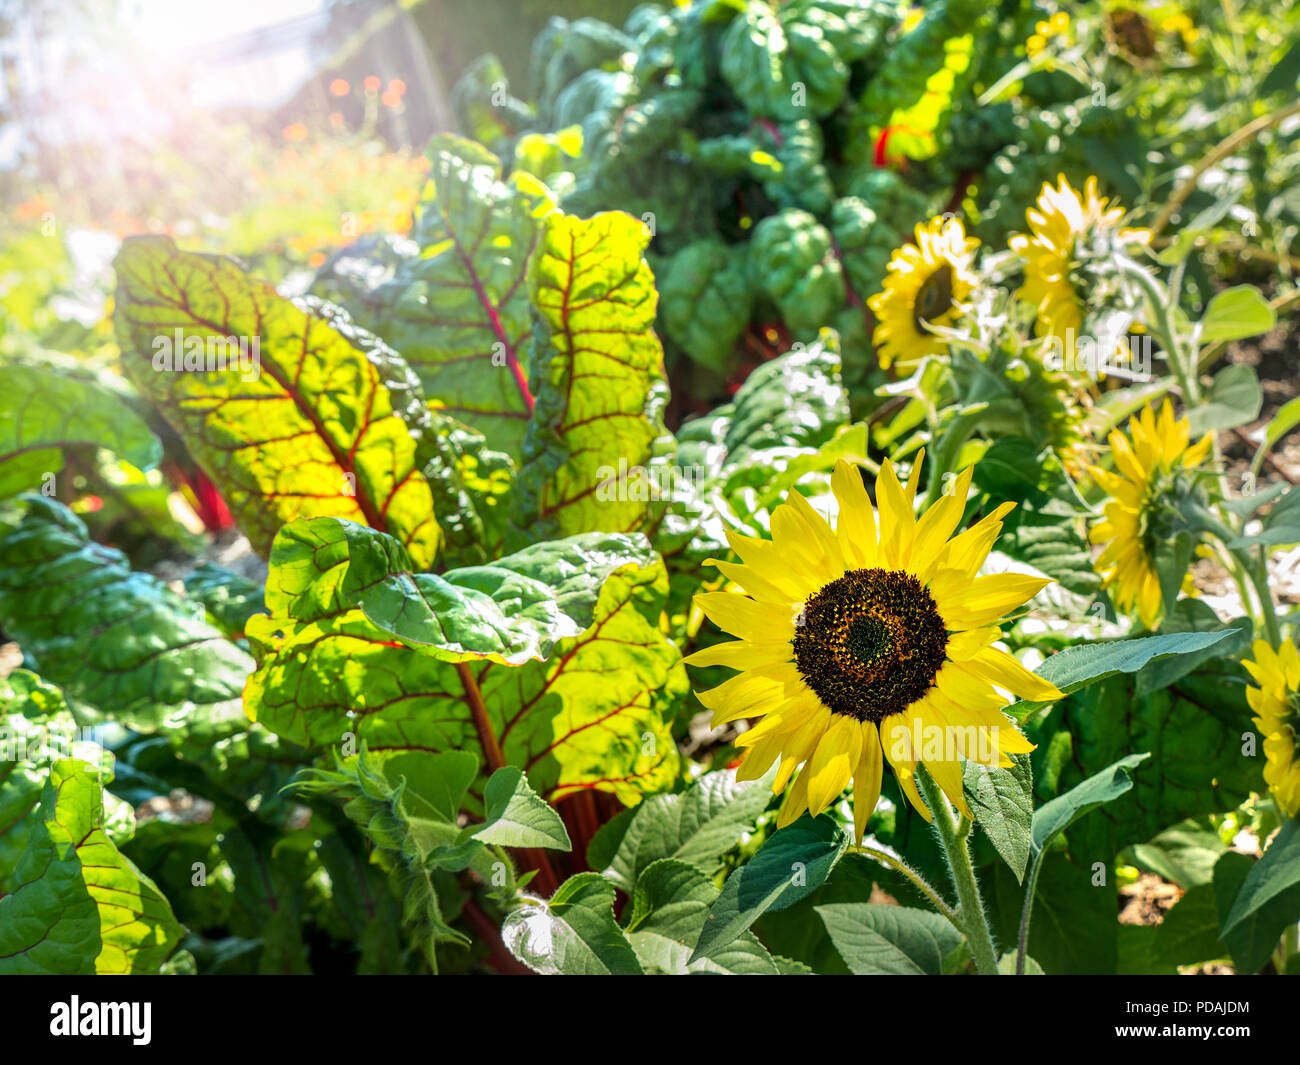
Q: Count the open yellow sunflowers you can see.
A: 5